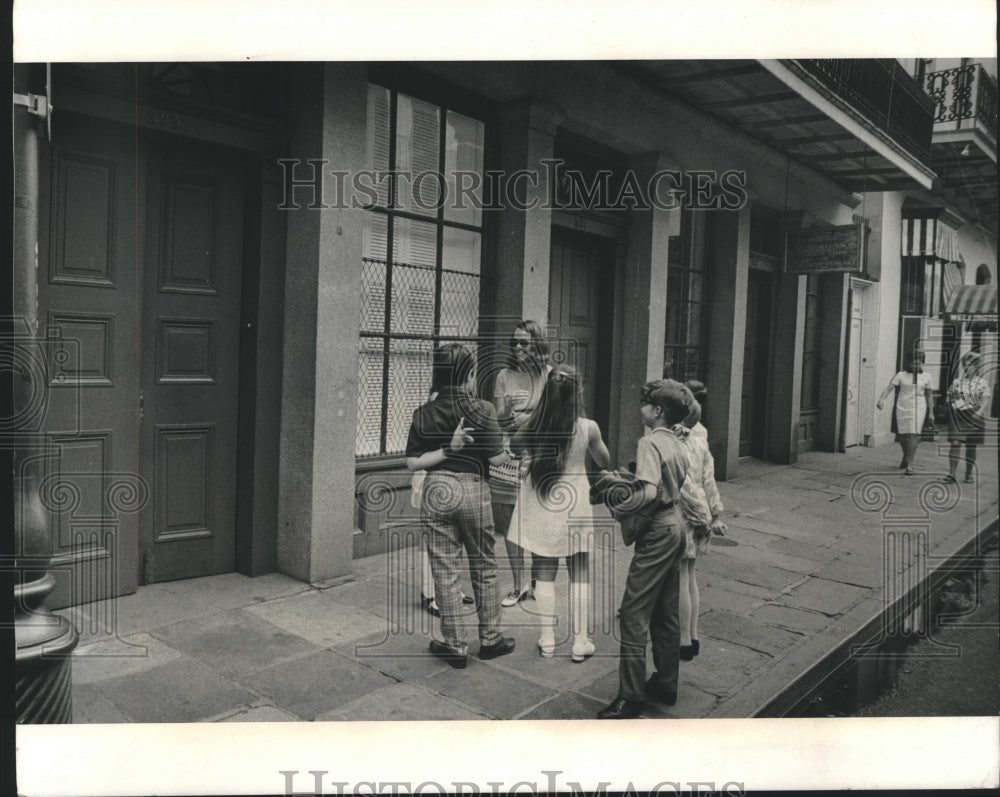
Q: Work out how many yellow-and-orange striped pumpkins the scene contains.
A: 0